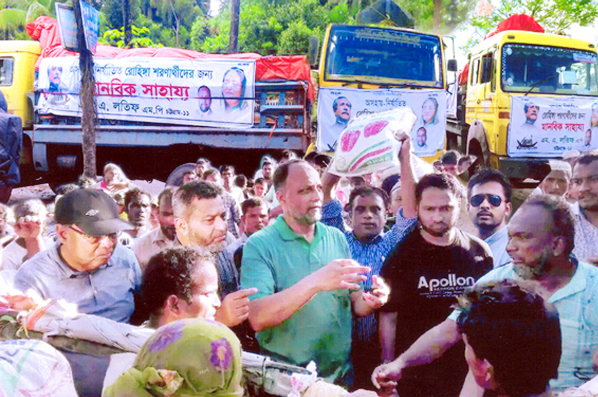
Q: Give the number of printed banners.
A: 3